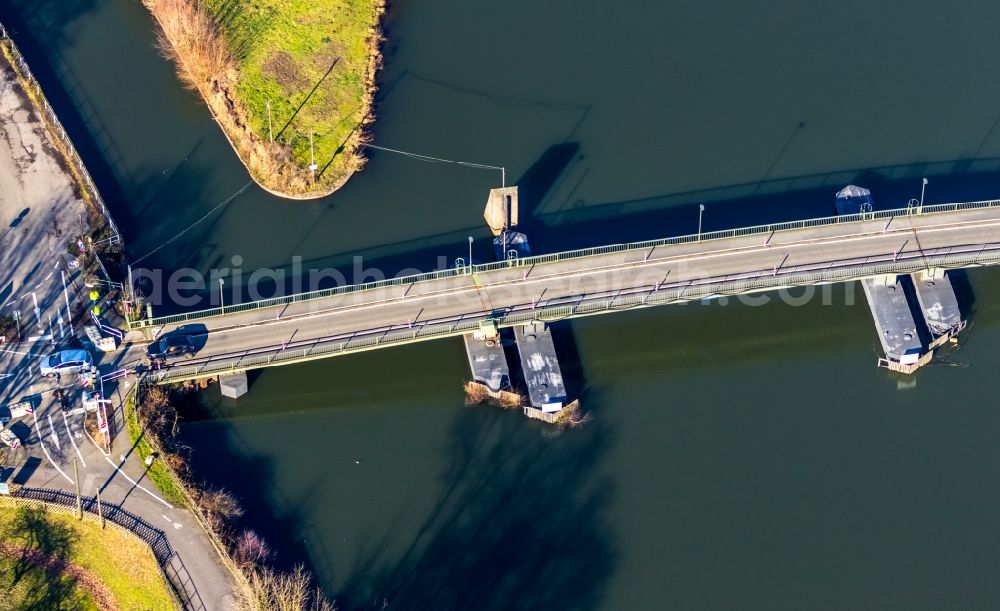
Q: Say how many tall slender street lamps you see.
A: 4